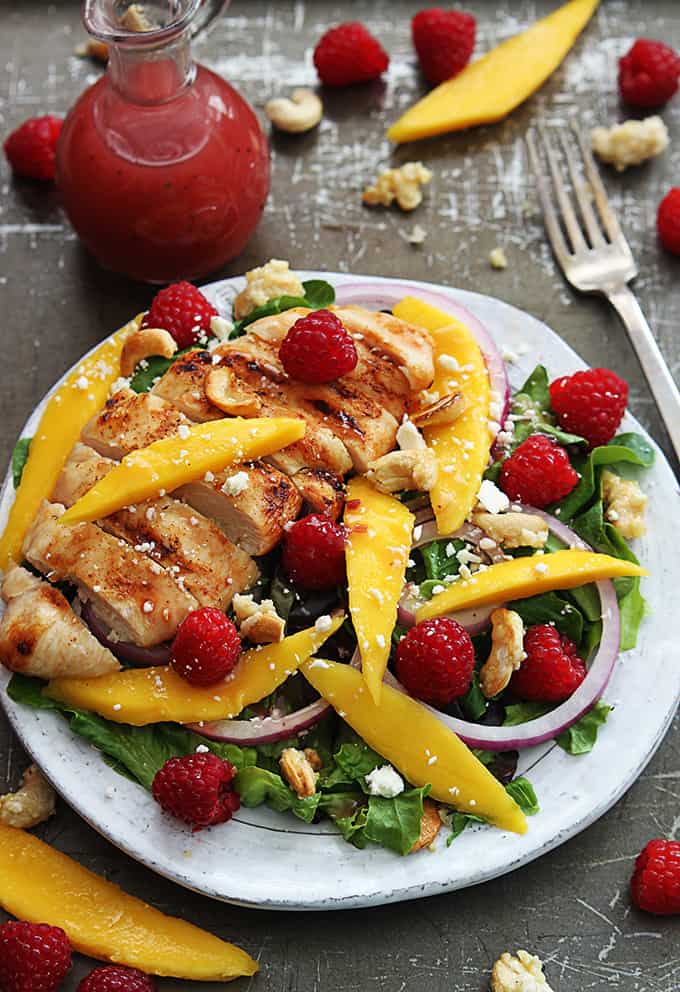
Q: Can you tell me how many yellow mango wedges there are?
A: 9